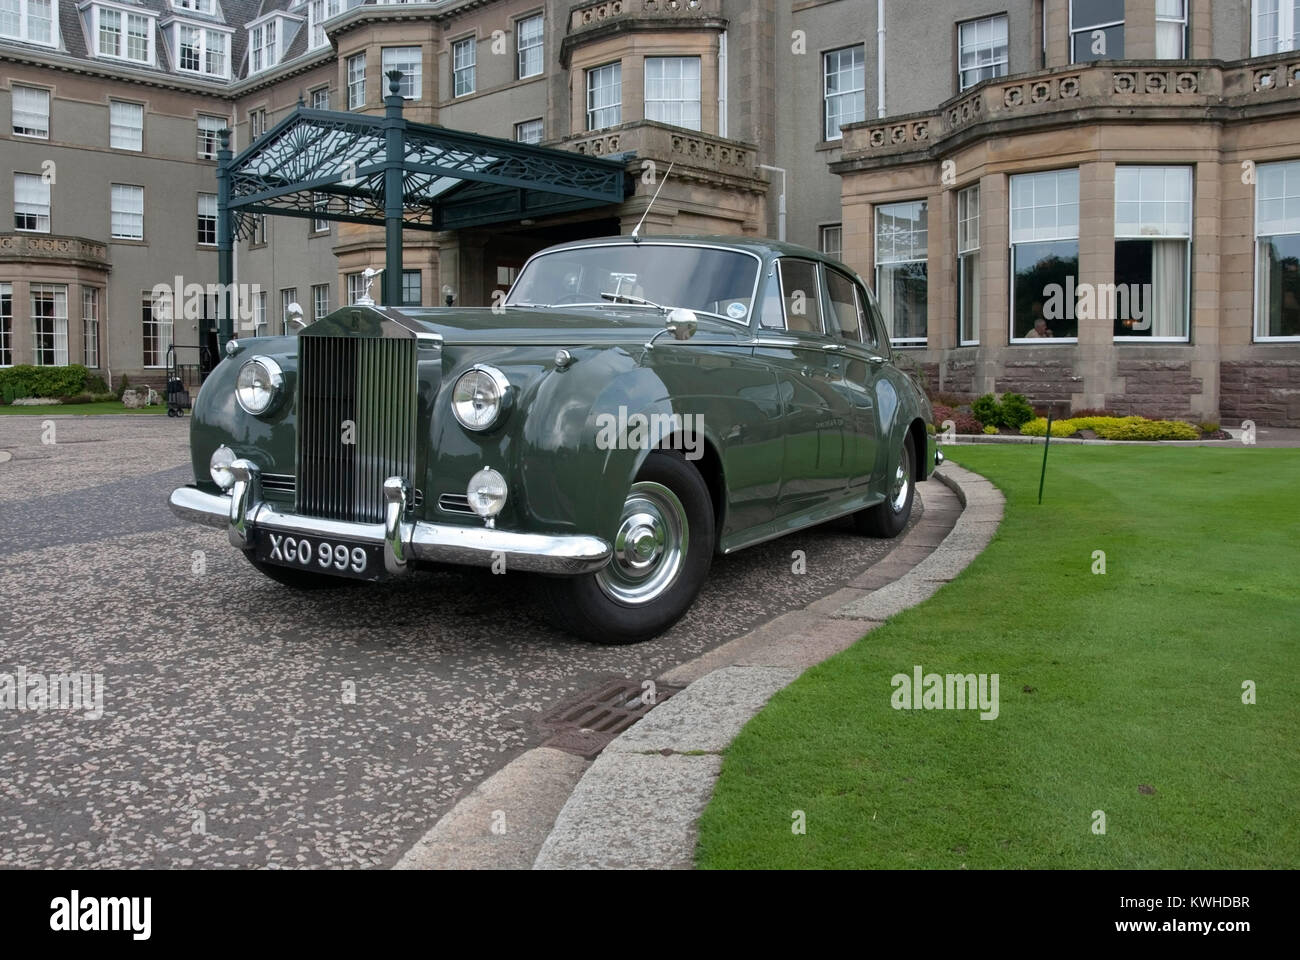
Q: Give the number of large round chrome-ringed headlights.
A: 2